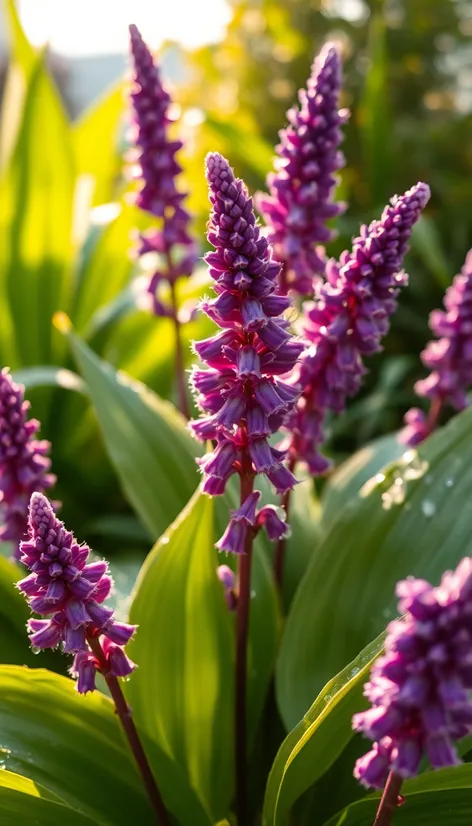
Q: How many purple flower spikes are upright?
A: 8